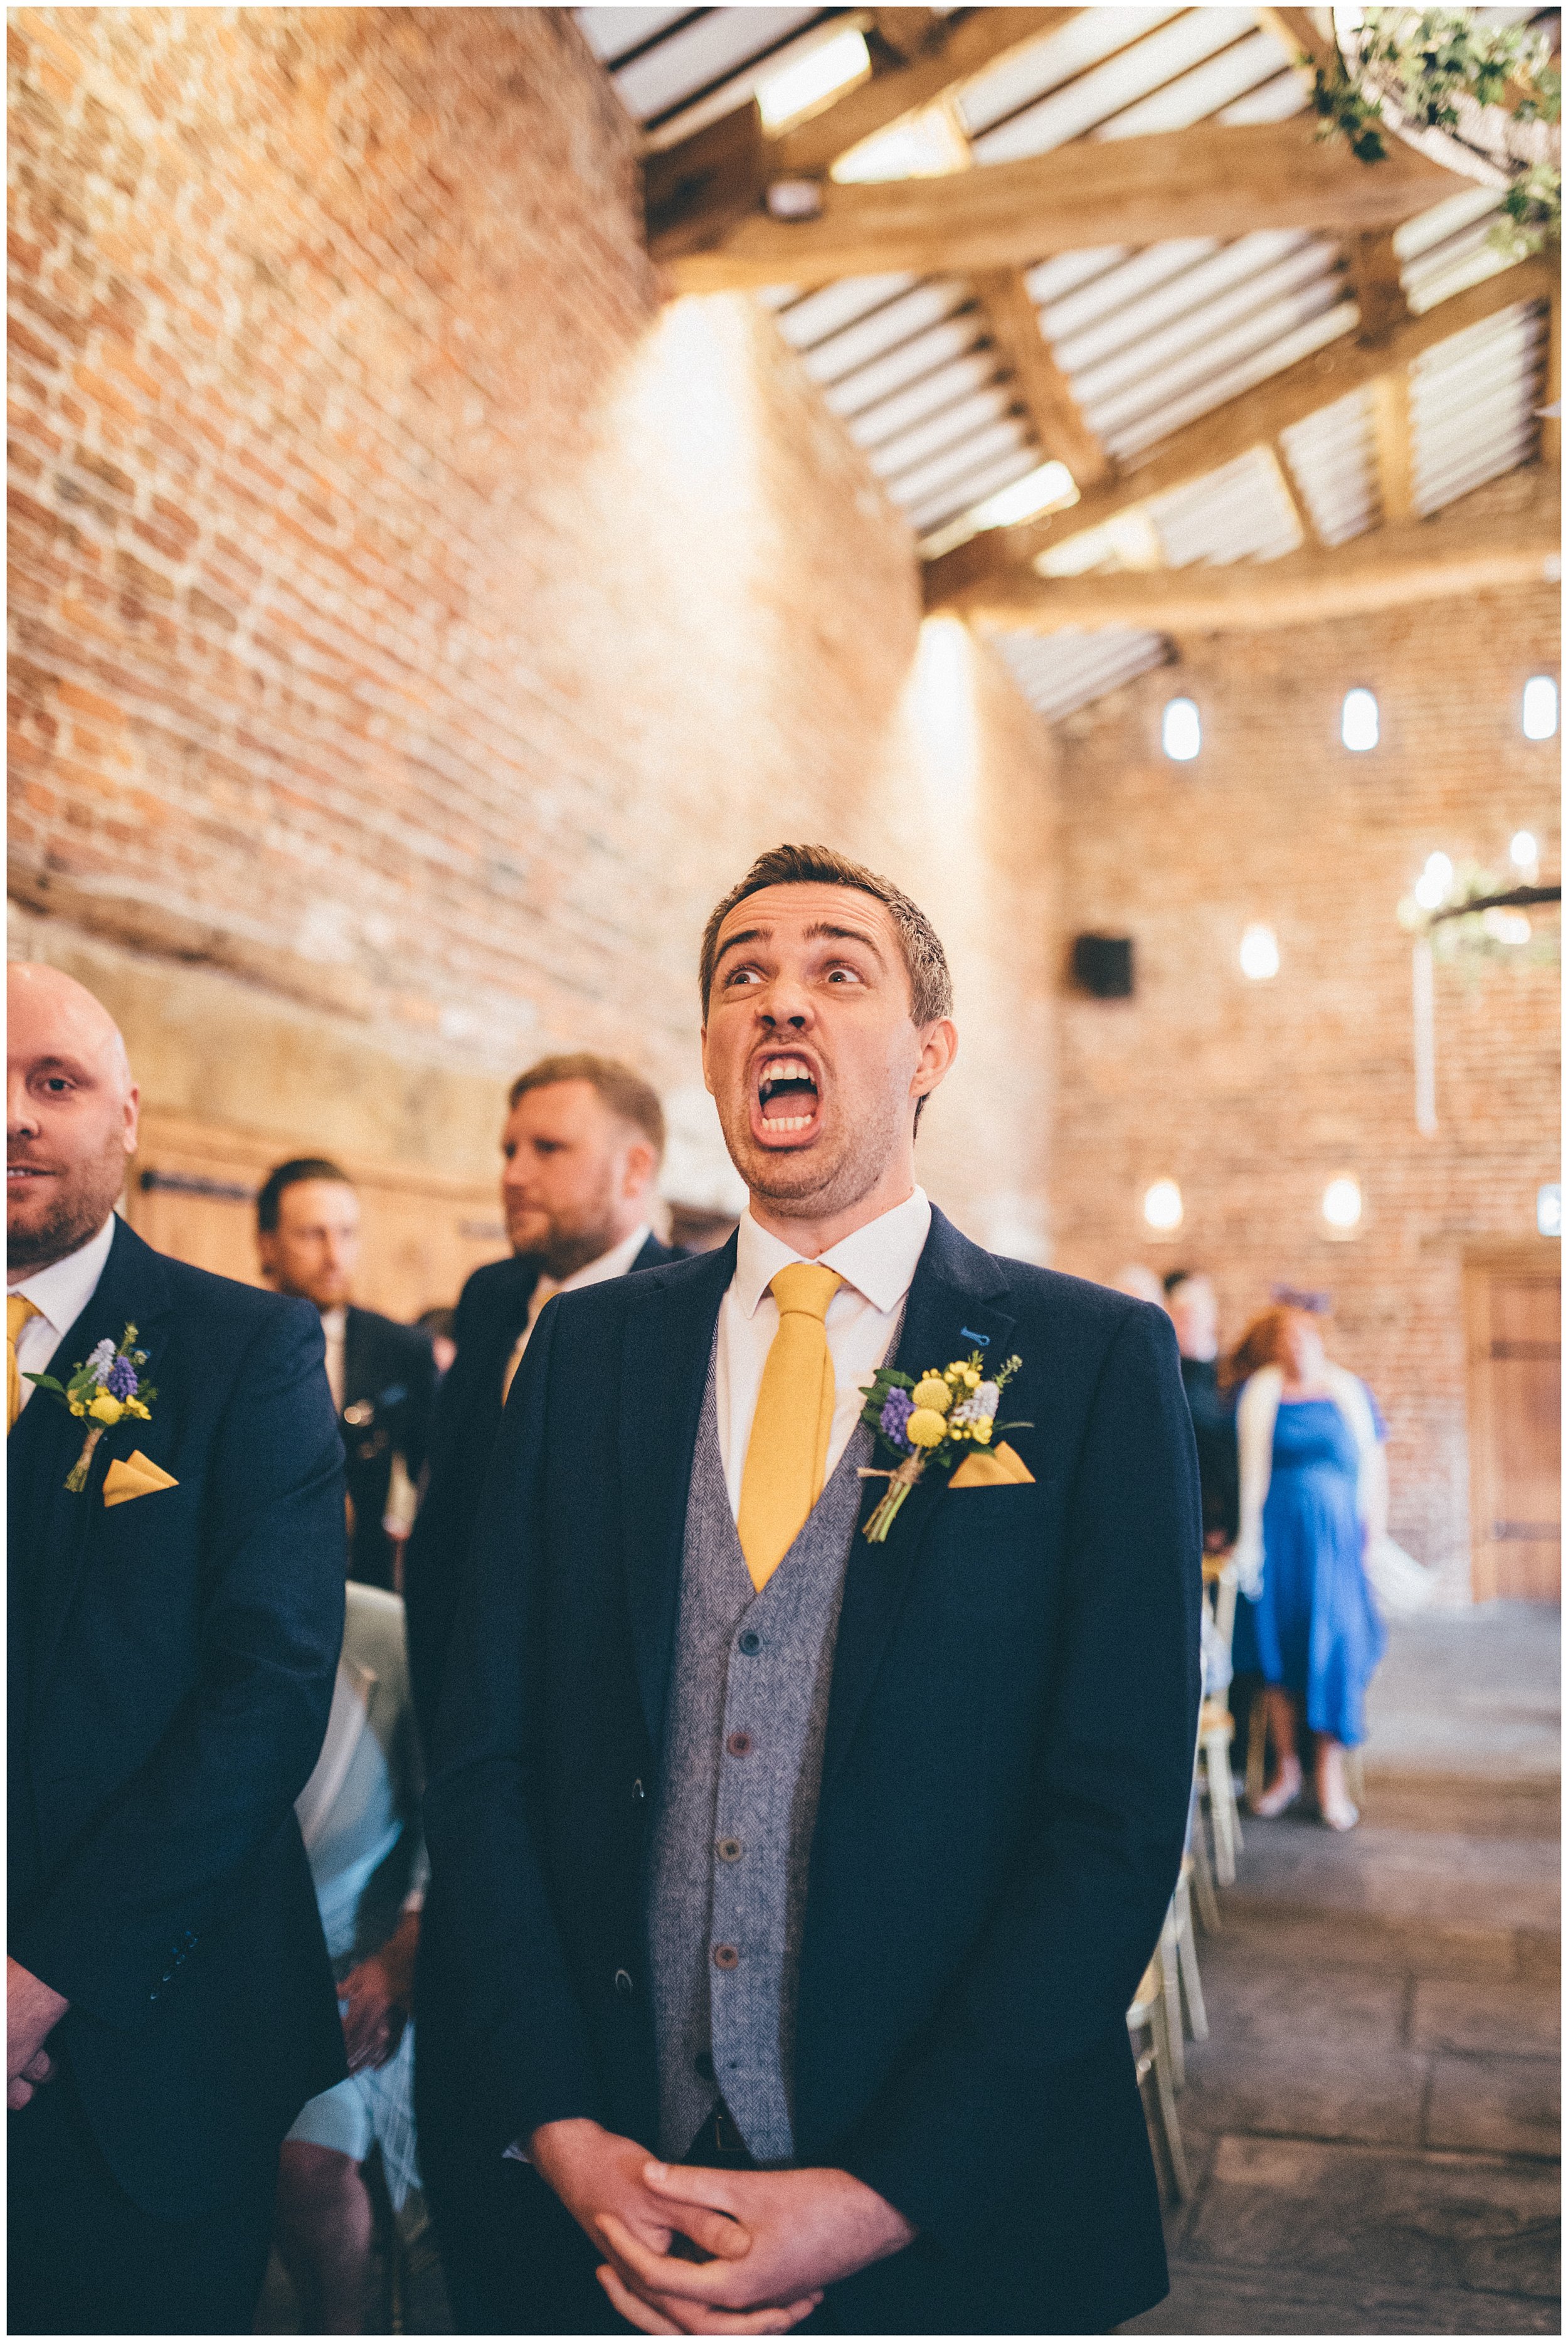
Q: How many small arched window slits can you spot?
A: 3